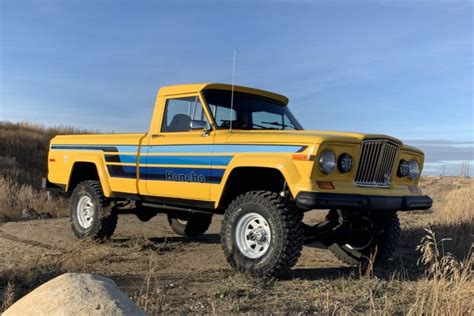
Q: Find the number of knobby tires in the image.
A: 4